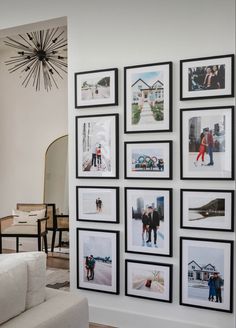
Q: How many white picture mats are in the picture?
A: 12